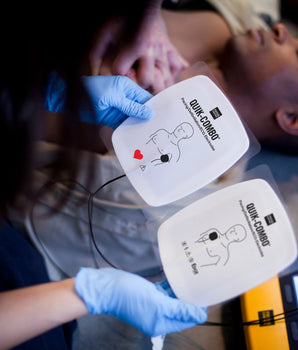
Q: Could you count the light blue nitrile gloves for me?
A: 2